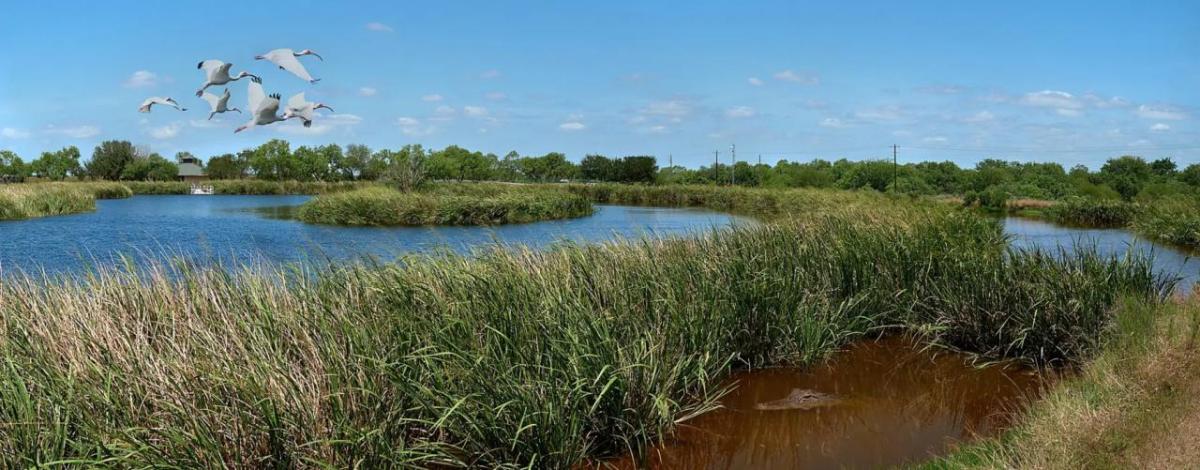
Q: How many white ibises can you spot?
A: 6